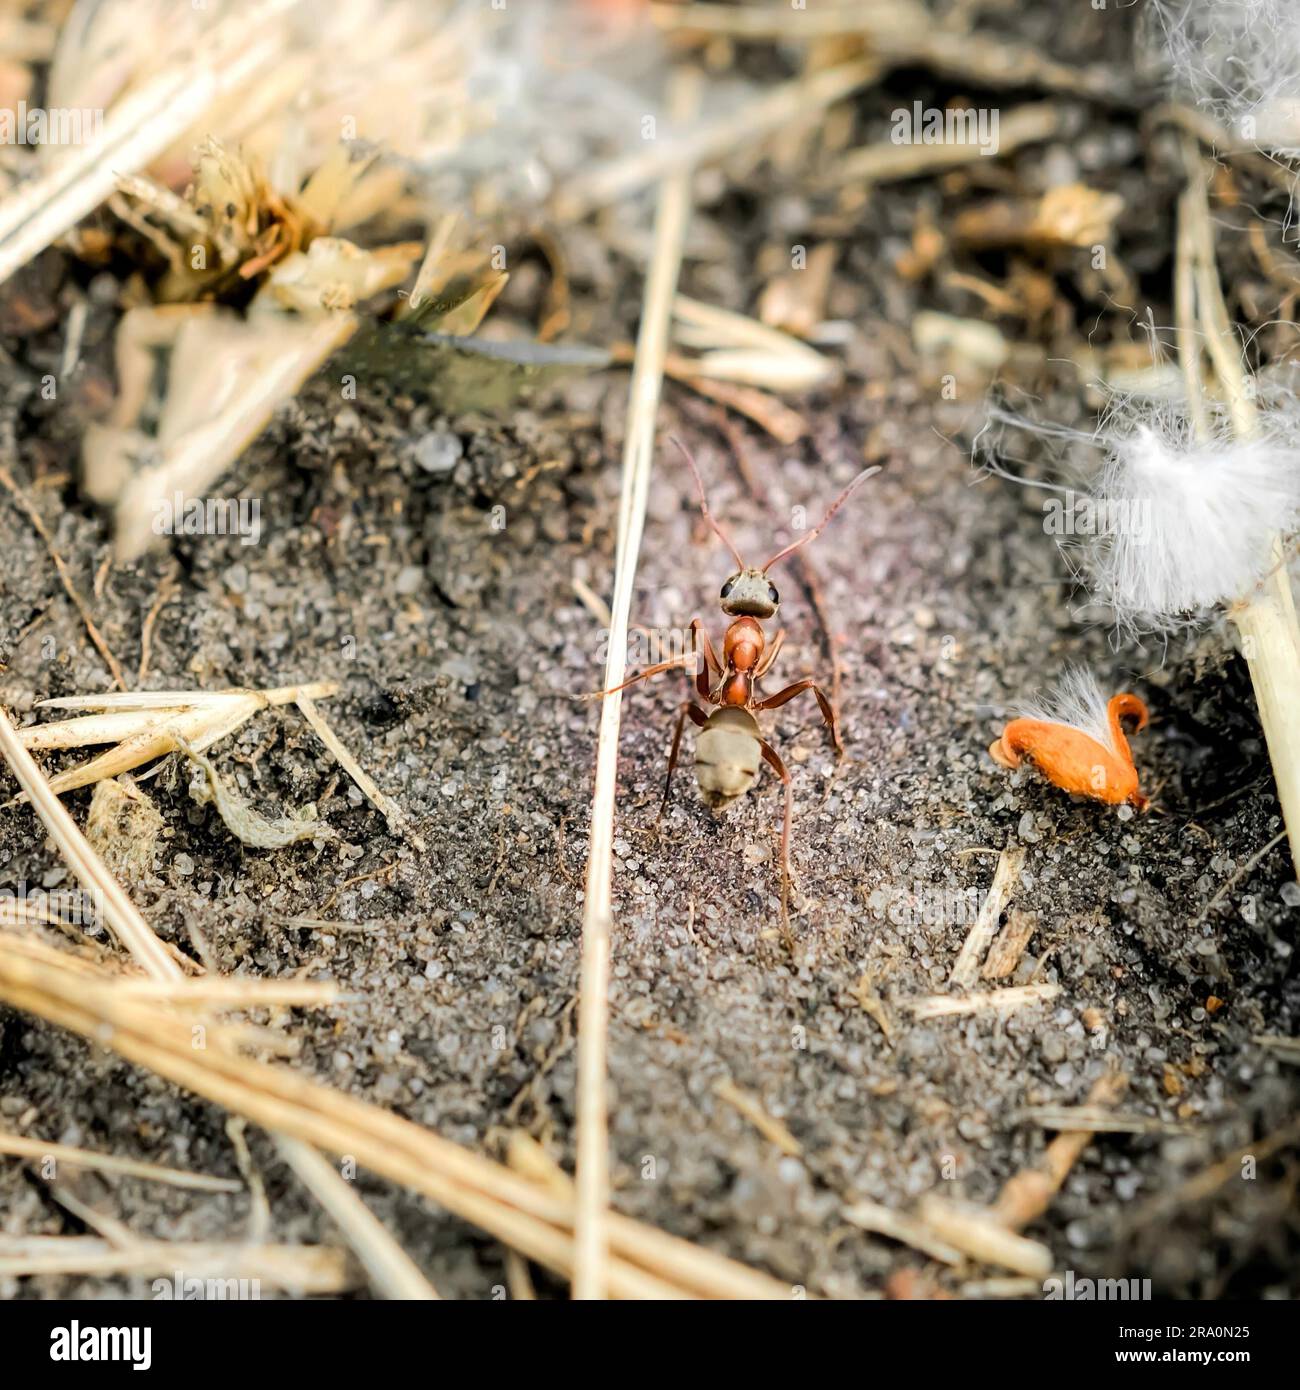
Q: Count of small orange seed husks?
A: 1